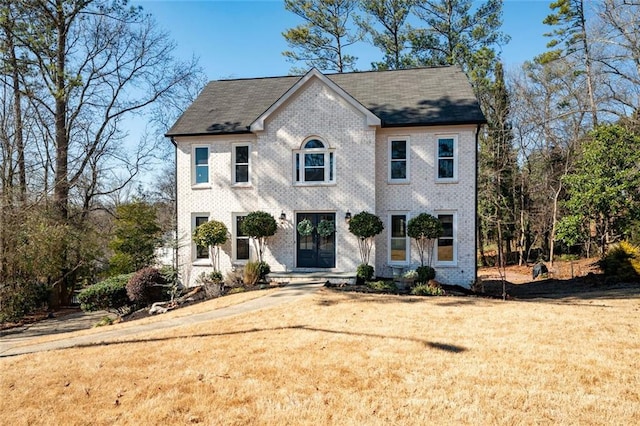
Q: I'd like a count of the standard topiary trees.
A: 4